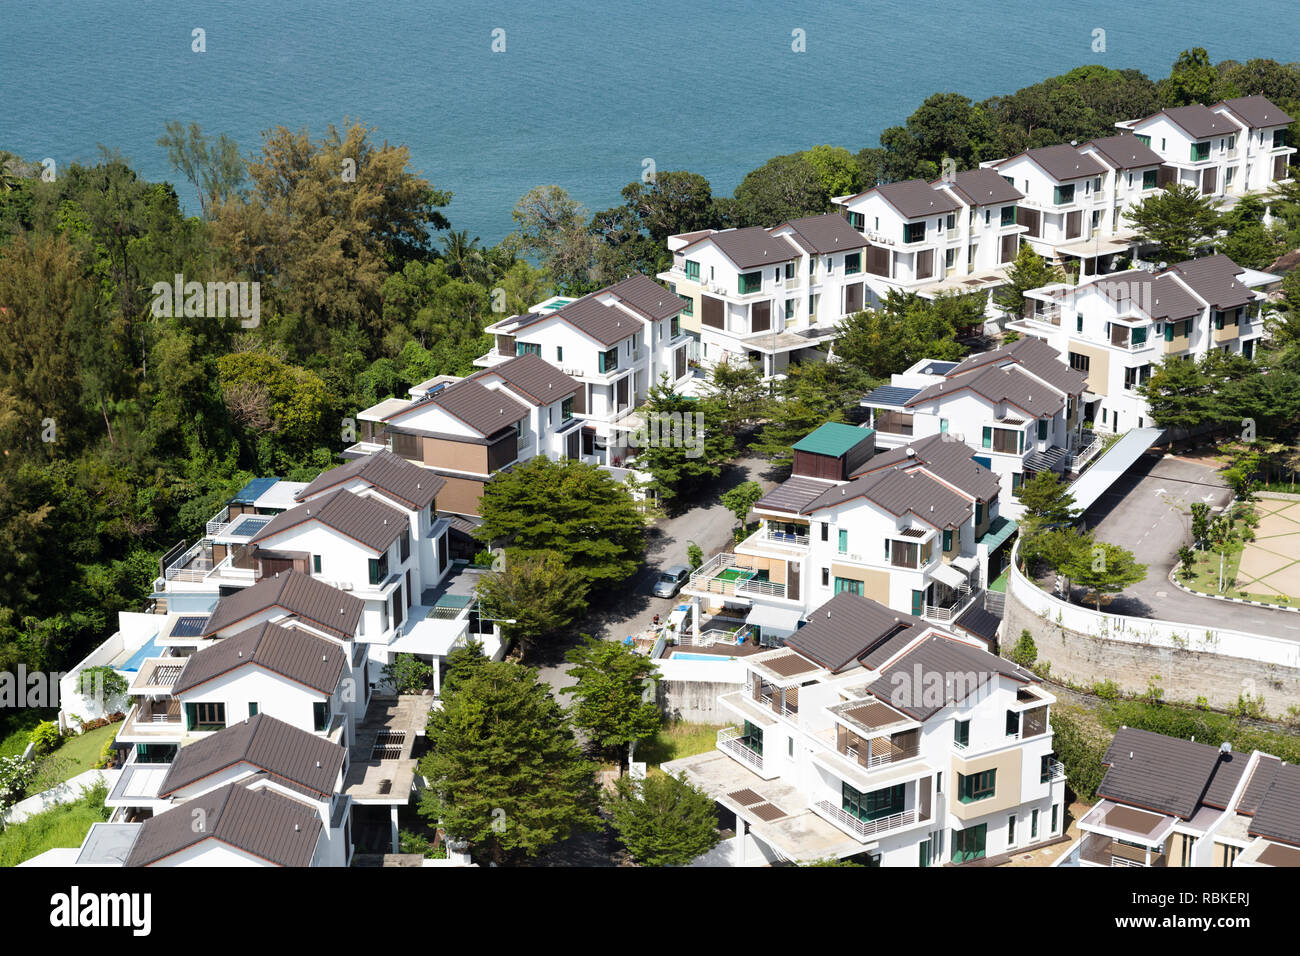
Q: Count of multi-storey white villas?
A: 14